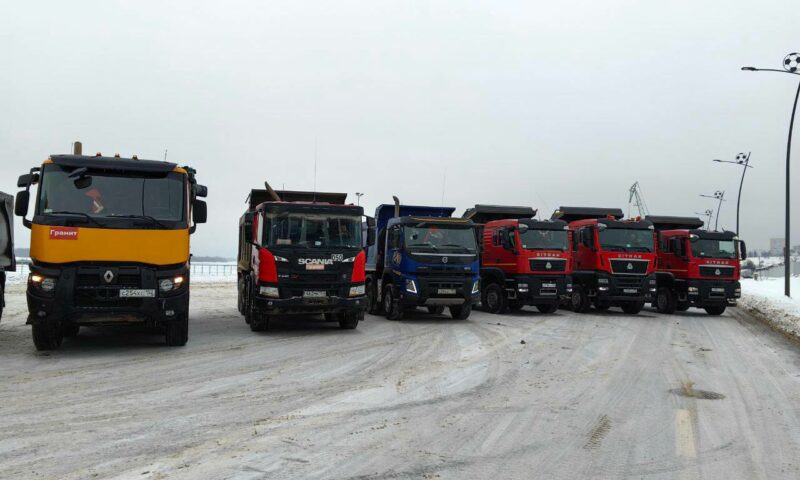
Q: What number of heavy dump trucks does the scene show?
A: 6